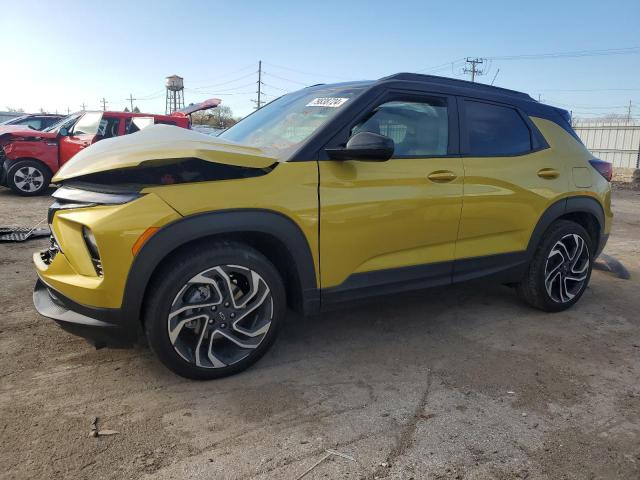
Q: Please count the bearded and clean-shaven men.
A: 0